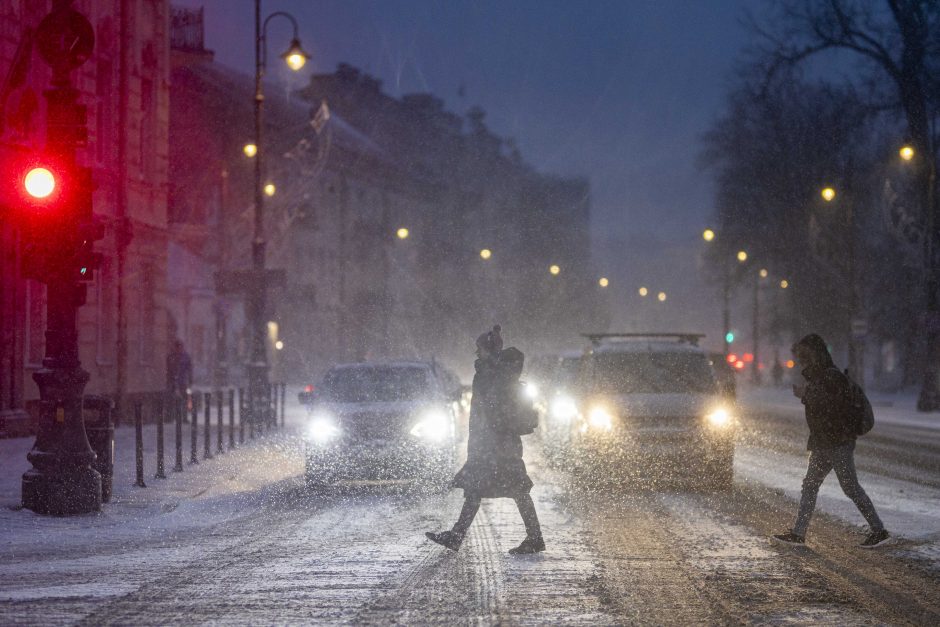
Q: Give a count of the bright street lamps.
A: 15